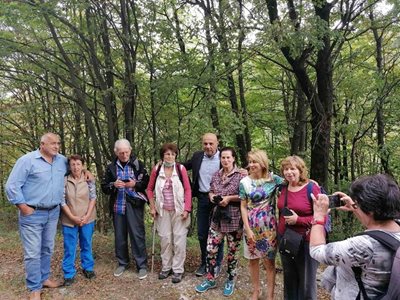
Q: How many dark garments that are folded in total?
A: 0